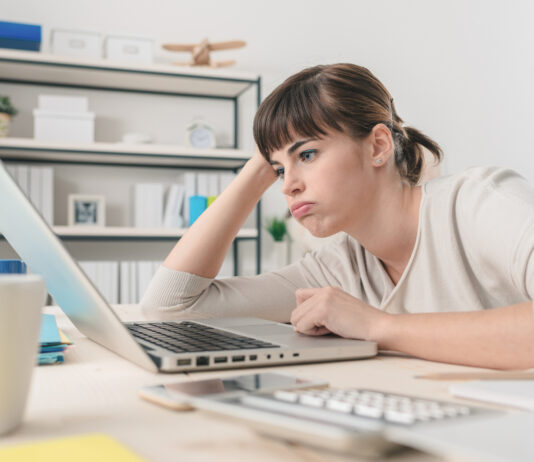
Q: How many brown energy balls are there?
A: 0